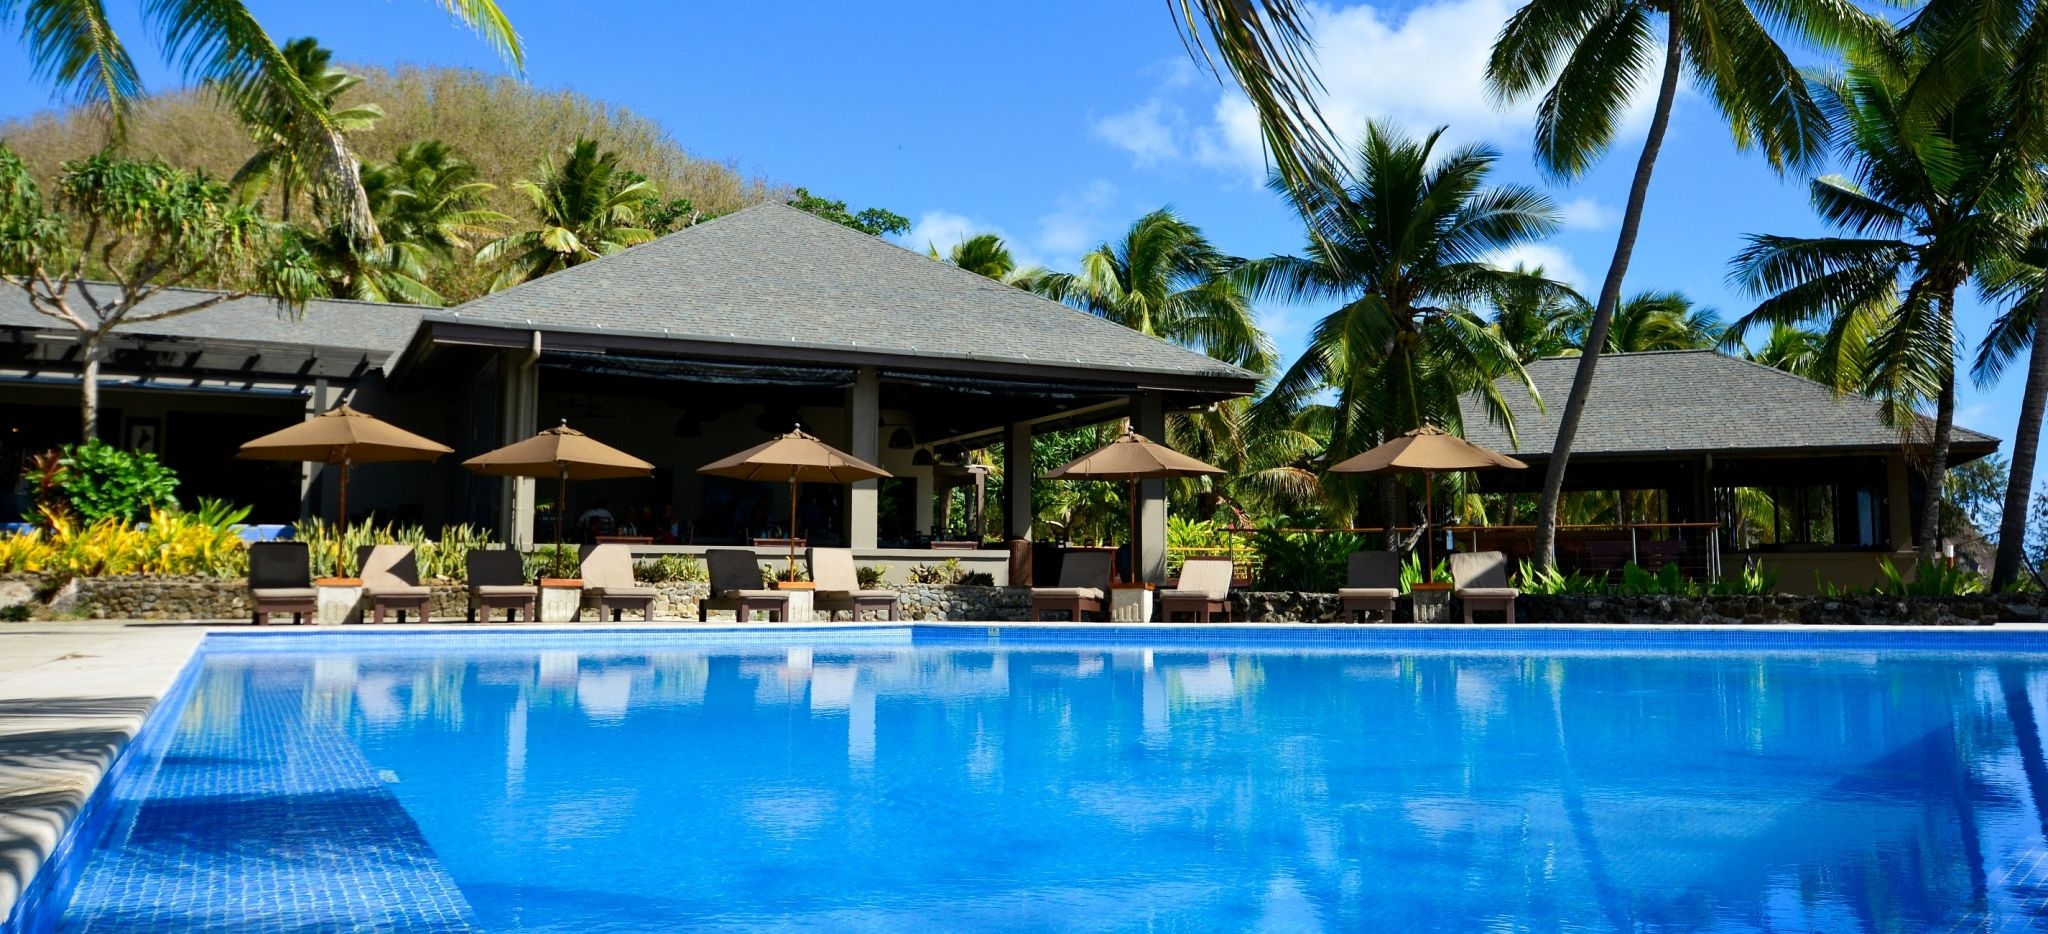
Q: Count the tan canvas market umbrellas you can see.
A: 5